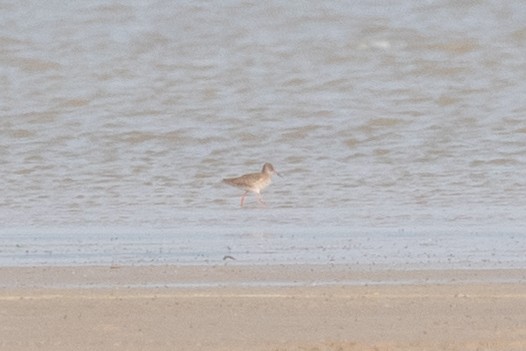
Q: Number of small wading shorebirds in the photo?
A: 1